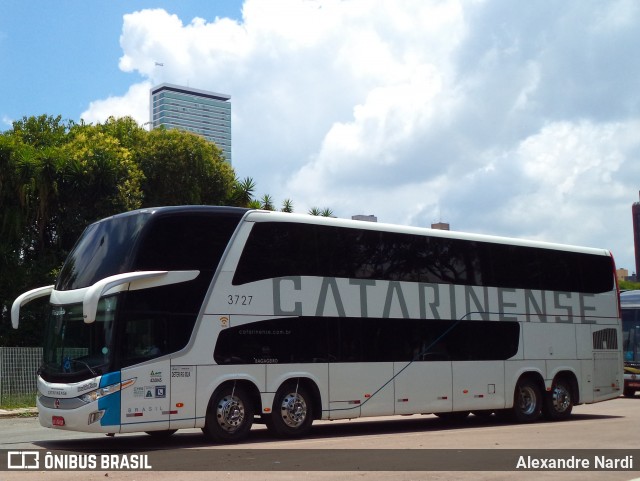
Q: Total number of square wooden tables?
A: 0